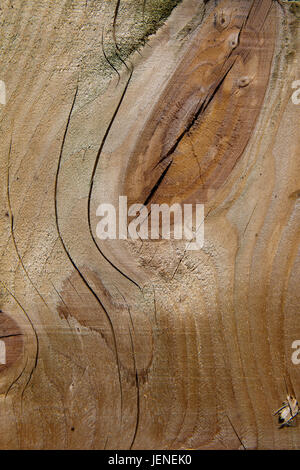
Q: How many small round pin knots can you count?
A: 3